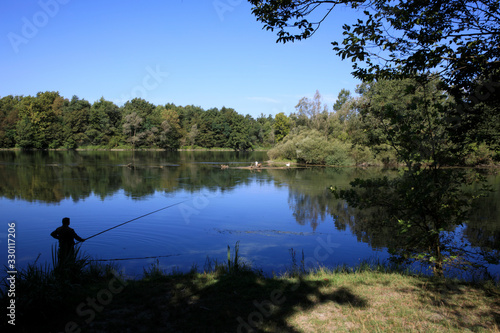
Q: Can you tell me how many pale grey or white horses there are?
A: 0